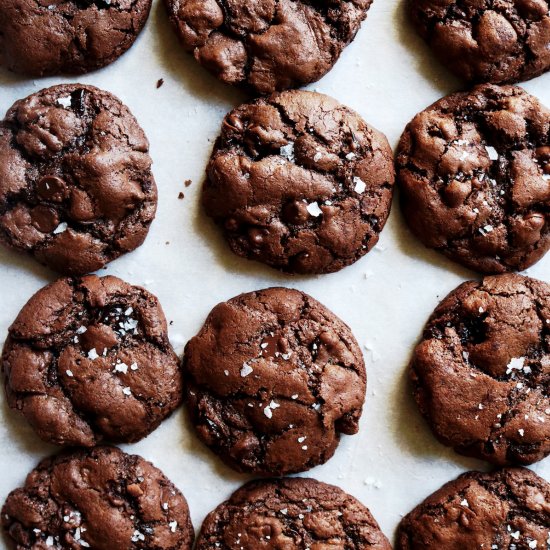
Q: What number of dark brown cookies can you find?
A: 12